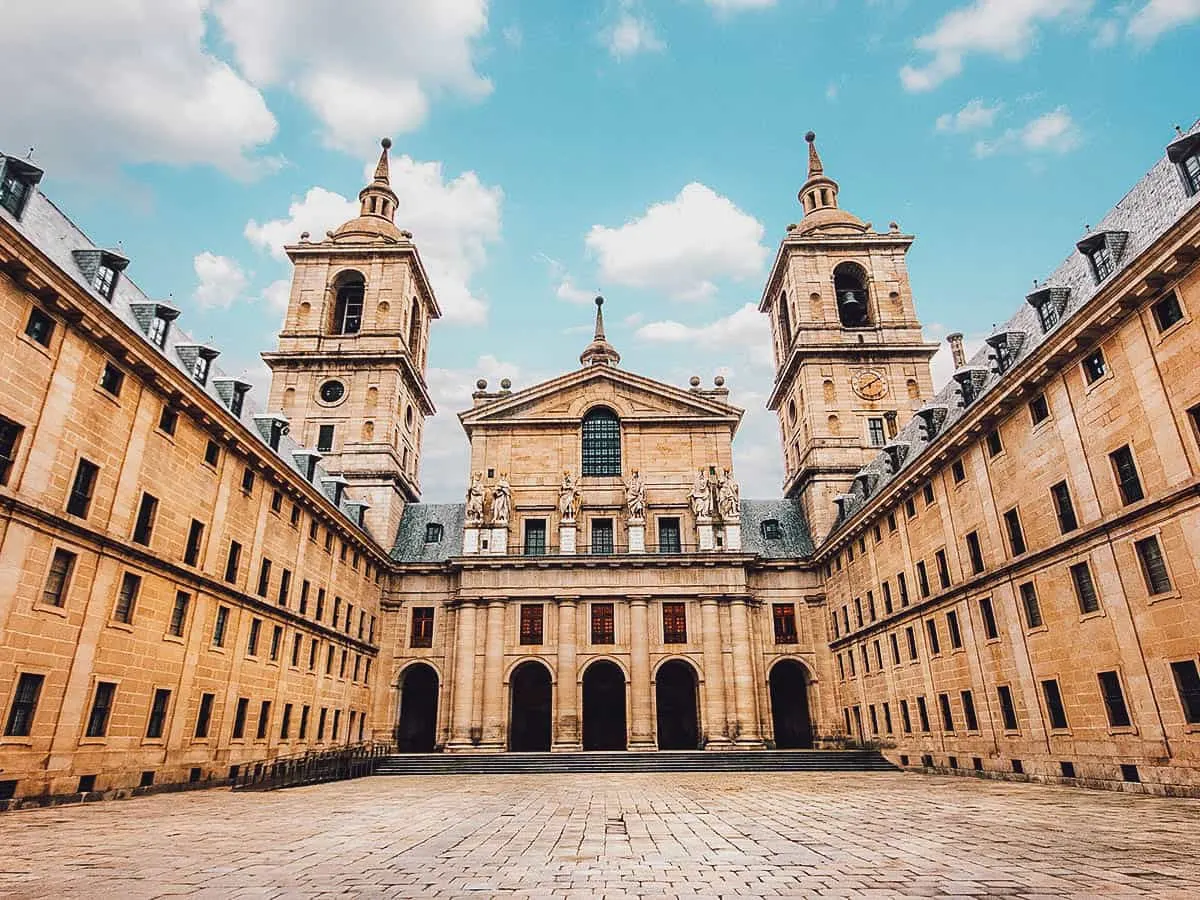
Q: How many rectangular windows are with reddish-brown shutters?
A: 5